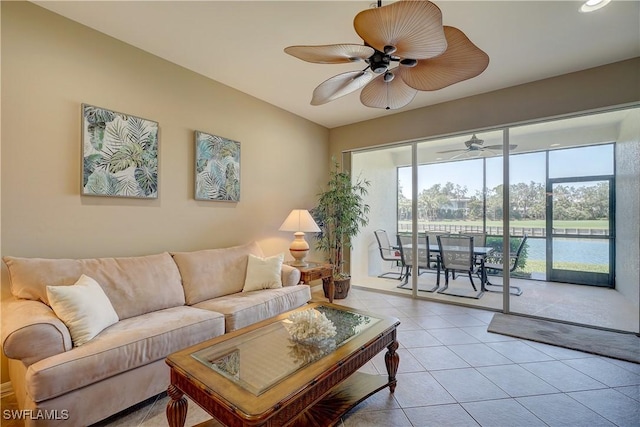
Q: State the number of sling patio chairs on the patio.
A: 6